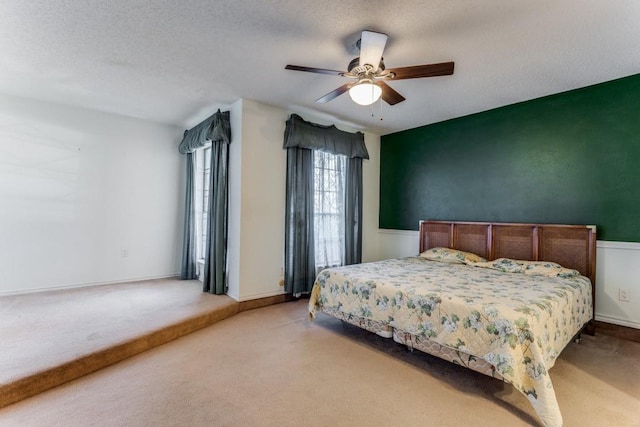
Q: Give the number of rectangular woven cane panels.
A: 4